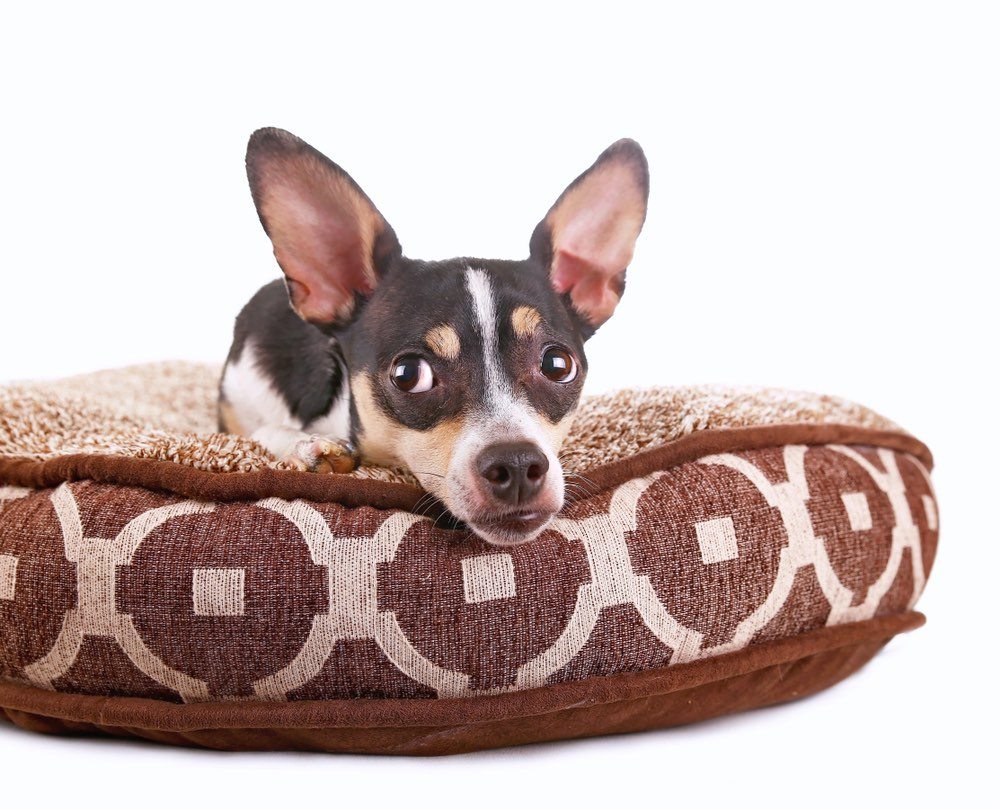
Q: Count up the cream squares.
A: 6